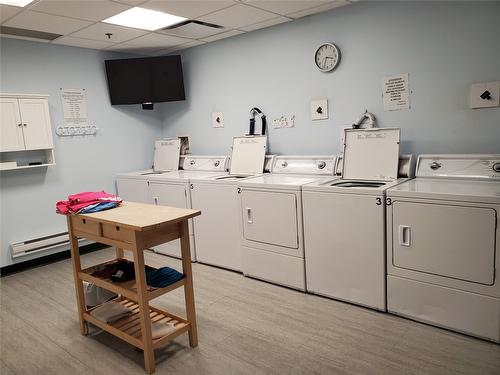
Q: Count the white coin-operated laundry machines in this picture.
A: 6